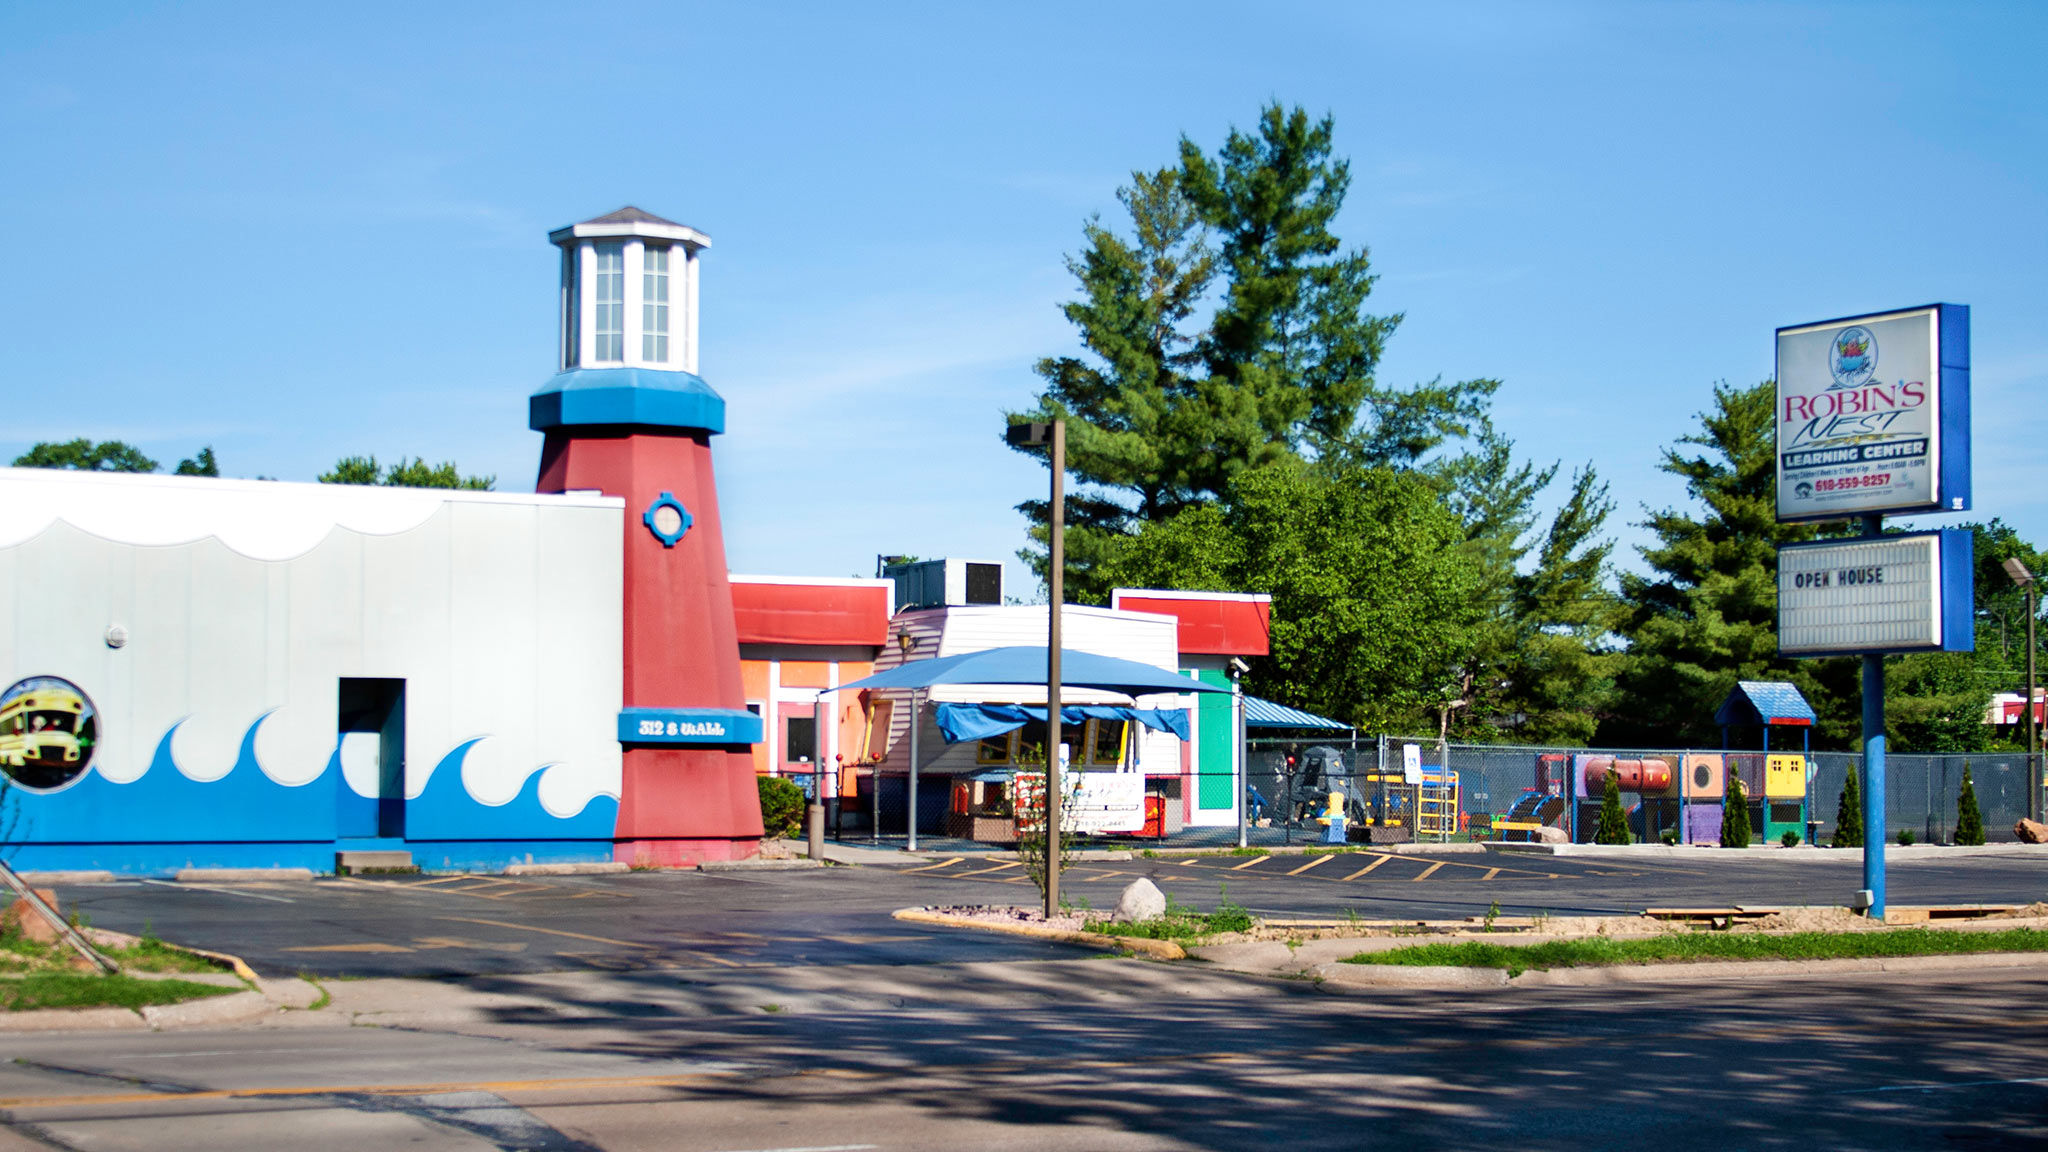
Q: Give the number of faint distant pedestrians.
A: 0